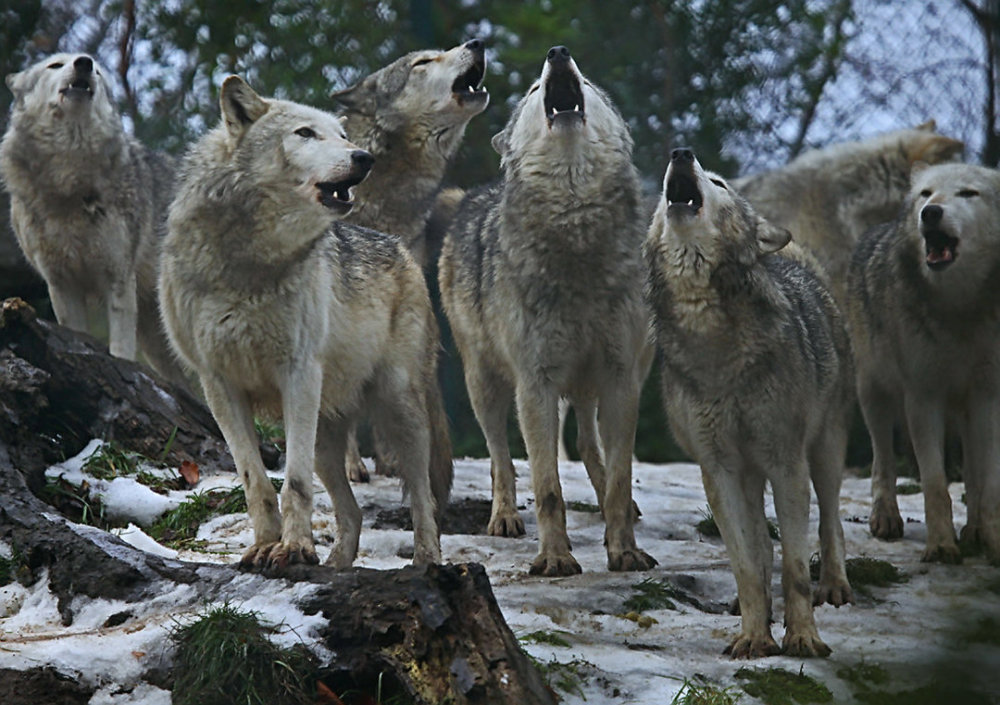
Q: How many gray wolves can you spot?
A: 7